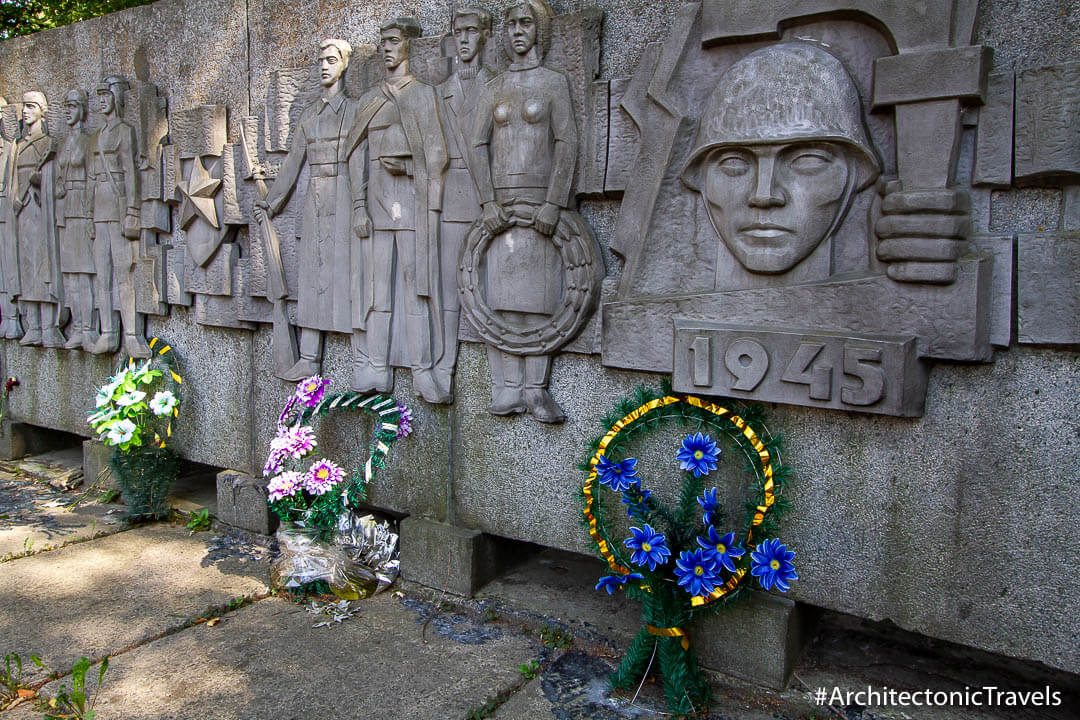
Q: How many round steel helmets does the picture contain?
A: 1